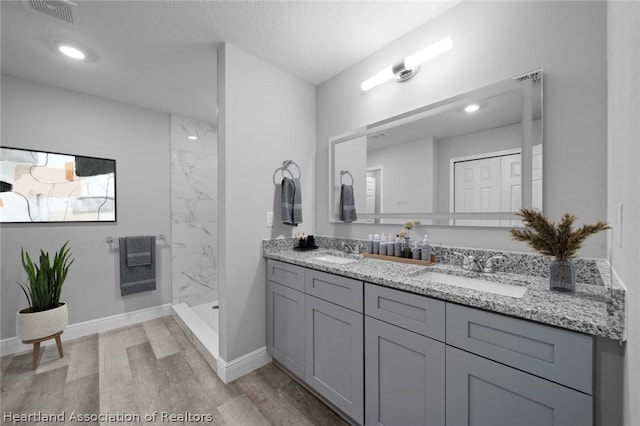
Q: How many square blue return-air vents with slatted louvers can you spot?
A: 0